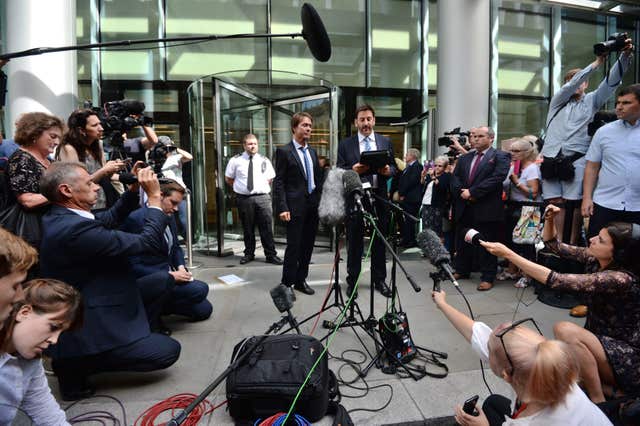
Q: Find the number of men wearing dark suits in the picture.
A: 6